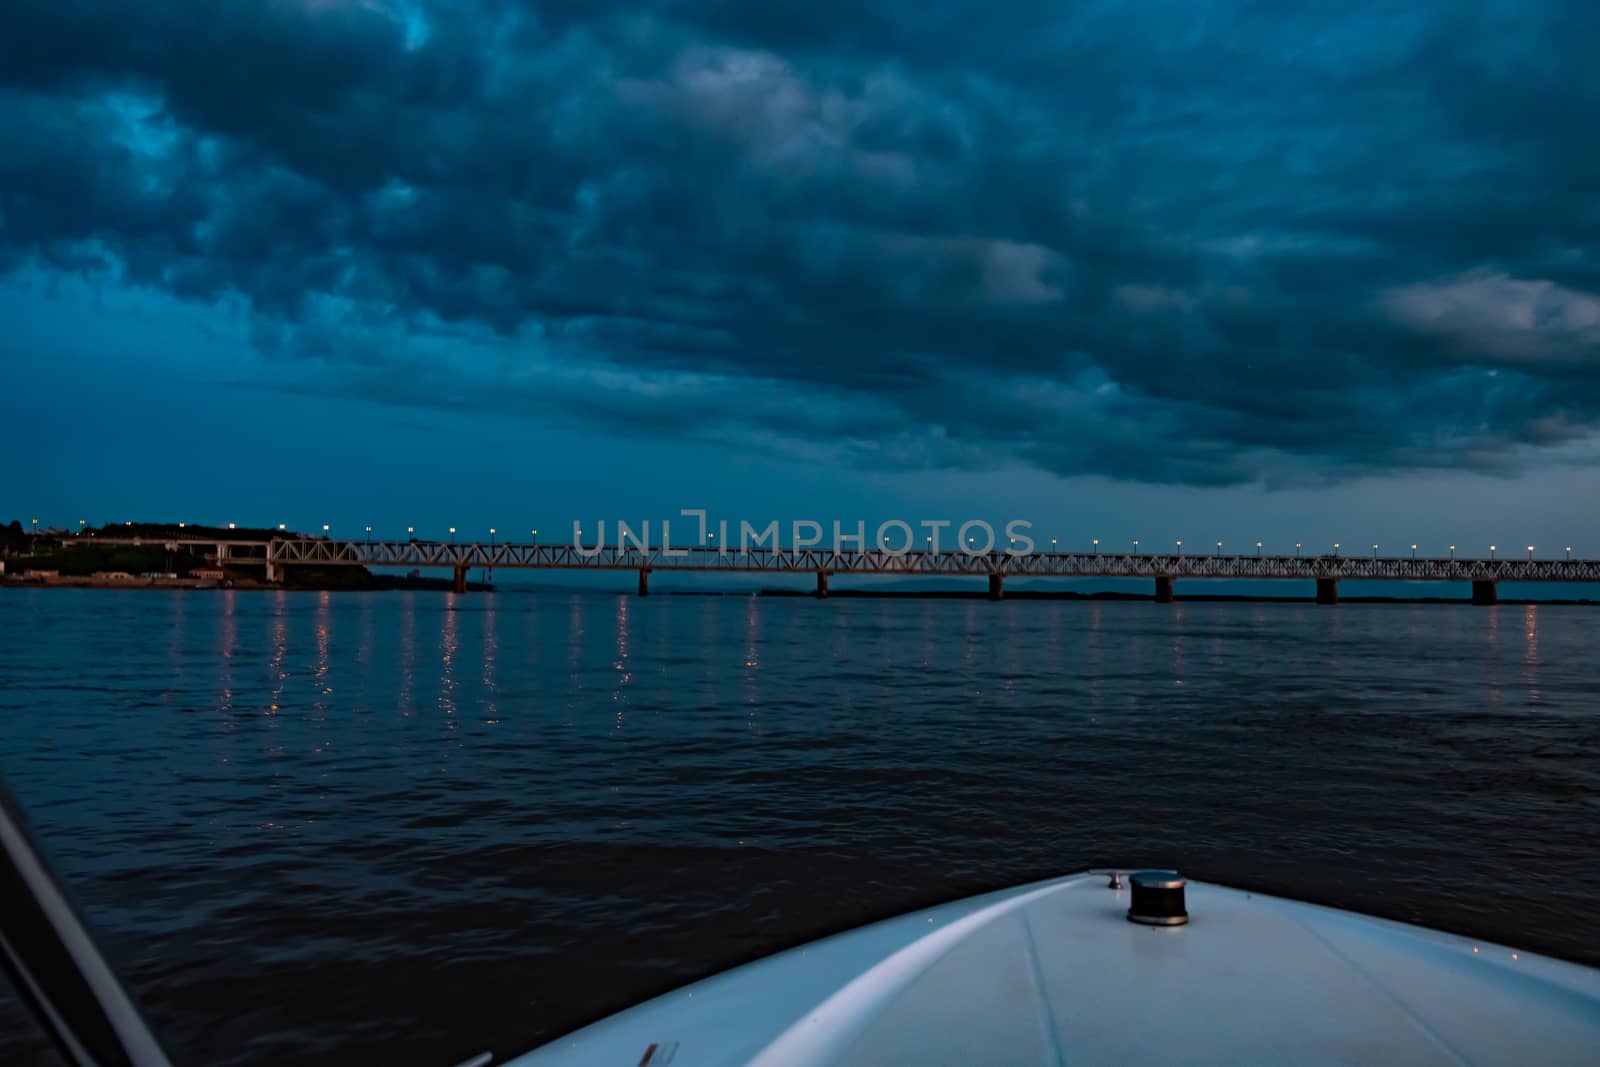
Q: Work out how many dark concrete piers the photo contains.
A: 7